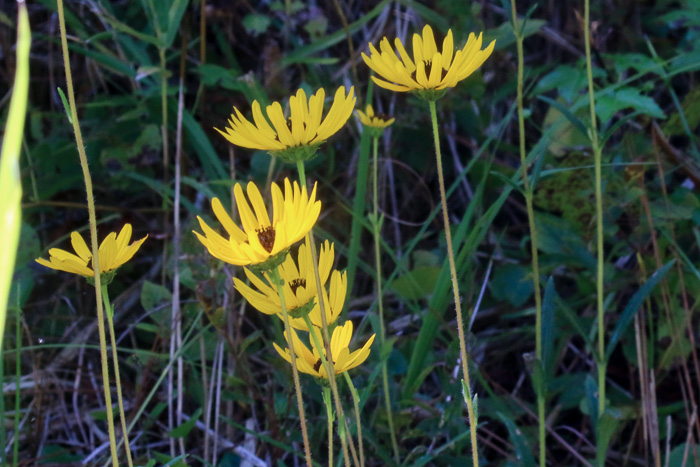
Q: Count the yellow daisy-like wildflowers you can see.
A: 8